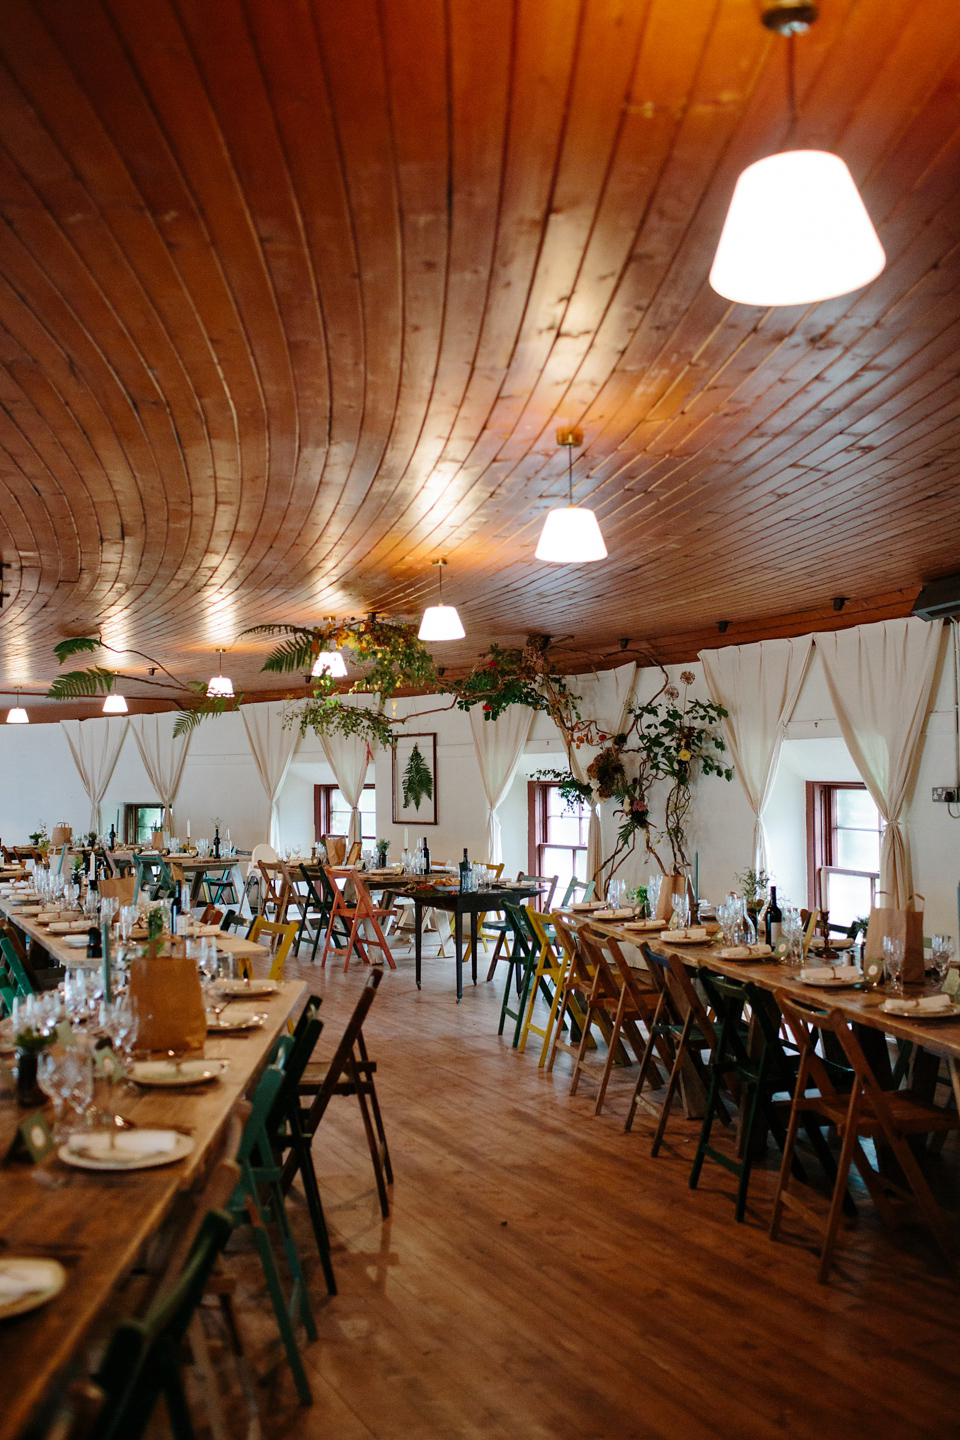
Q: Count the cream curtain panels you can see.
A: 8